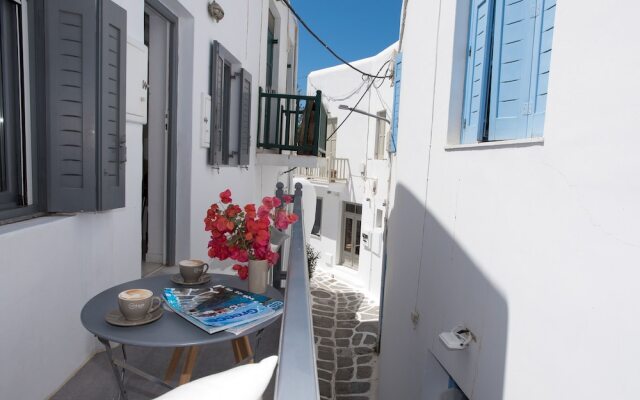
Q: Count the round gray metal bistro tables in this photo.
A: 1